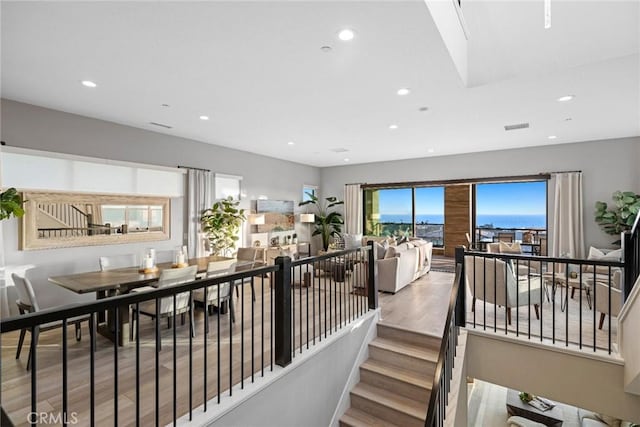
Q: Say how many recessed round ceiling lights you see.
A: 10